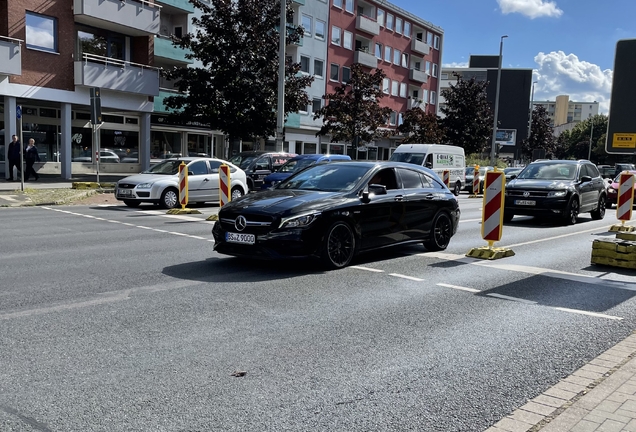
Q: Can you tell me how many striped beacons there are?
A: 6